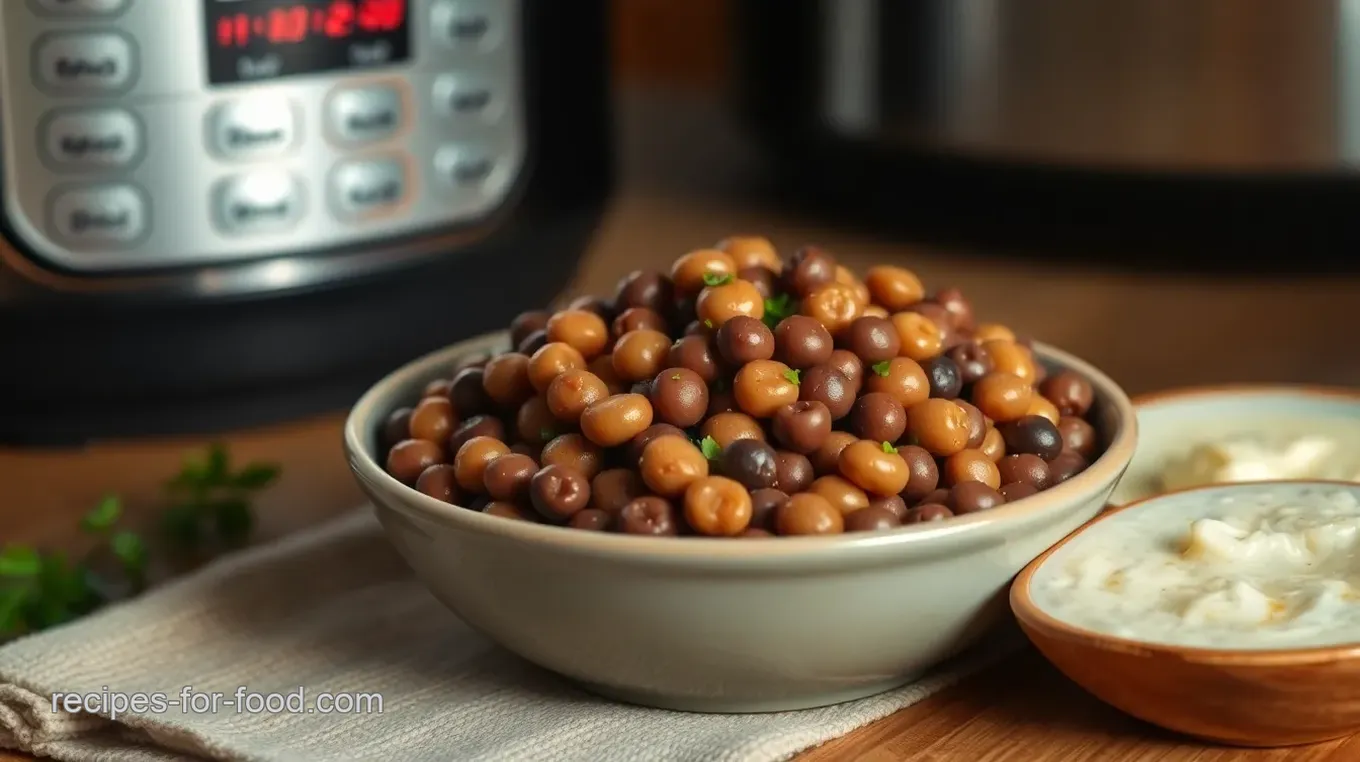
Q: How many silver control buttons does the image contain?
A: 11